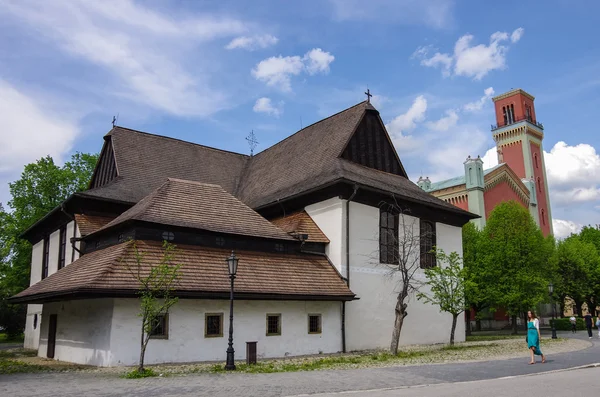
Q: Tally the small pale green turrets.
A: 3